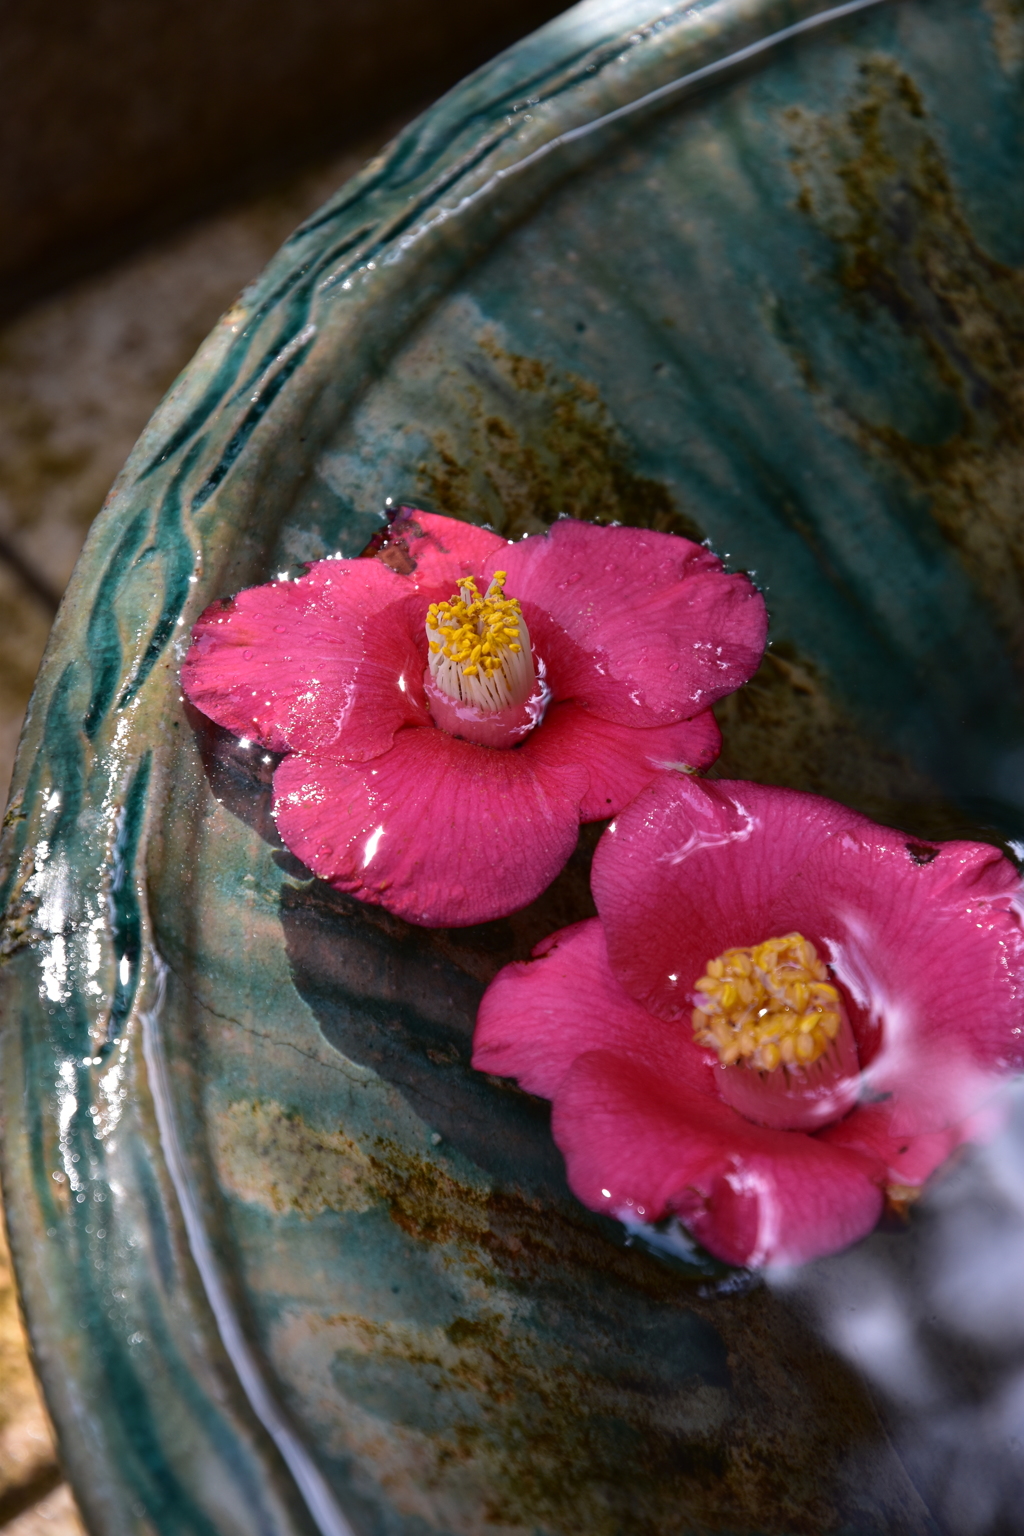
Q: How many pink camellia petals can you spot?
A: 10